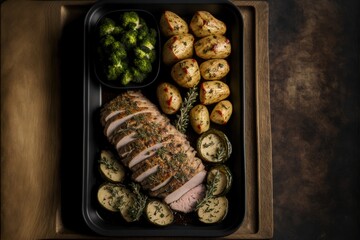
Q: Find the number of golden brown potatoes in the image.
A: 10